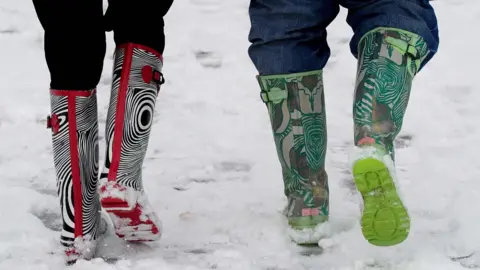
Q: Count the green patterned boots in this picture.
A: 2